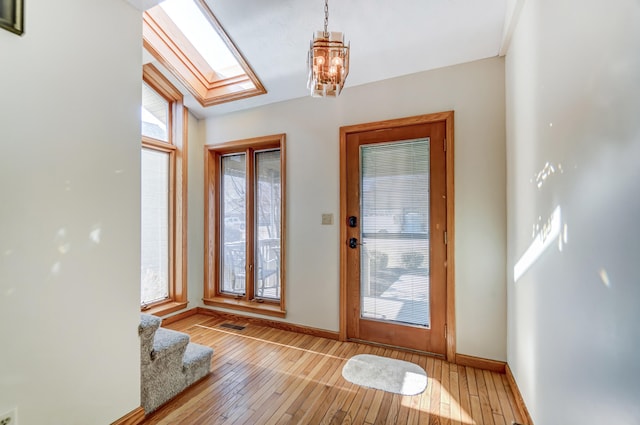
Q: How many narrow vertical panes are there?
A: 2